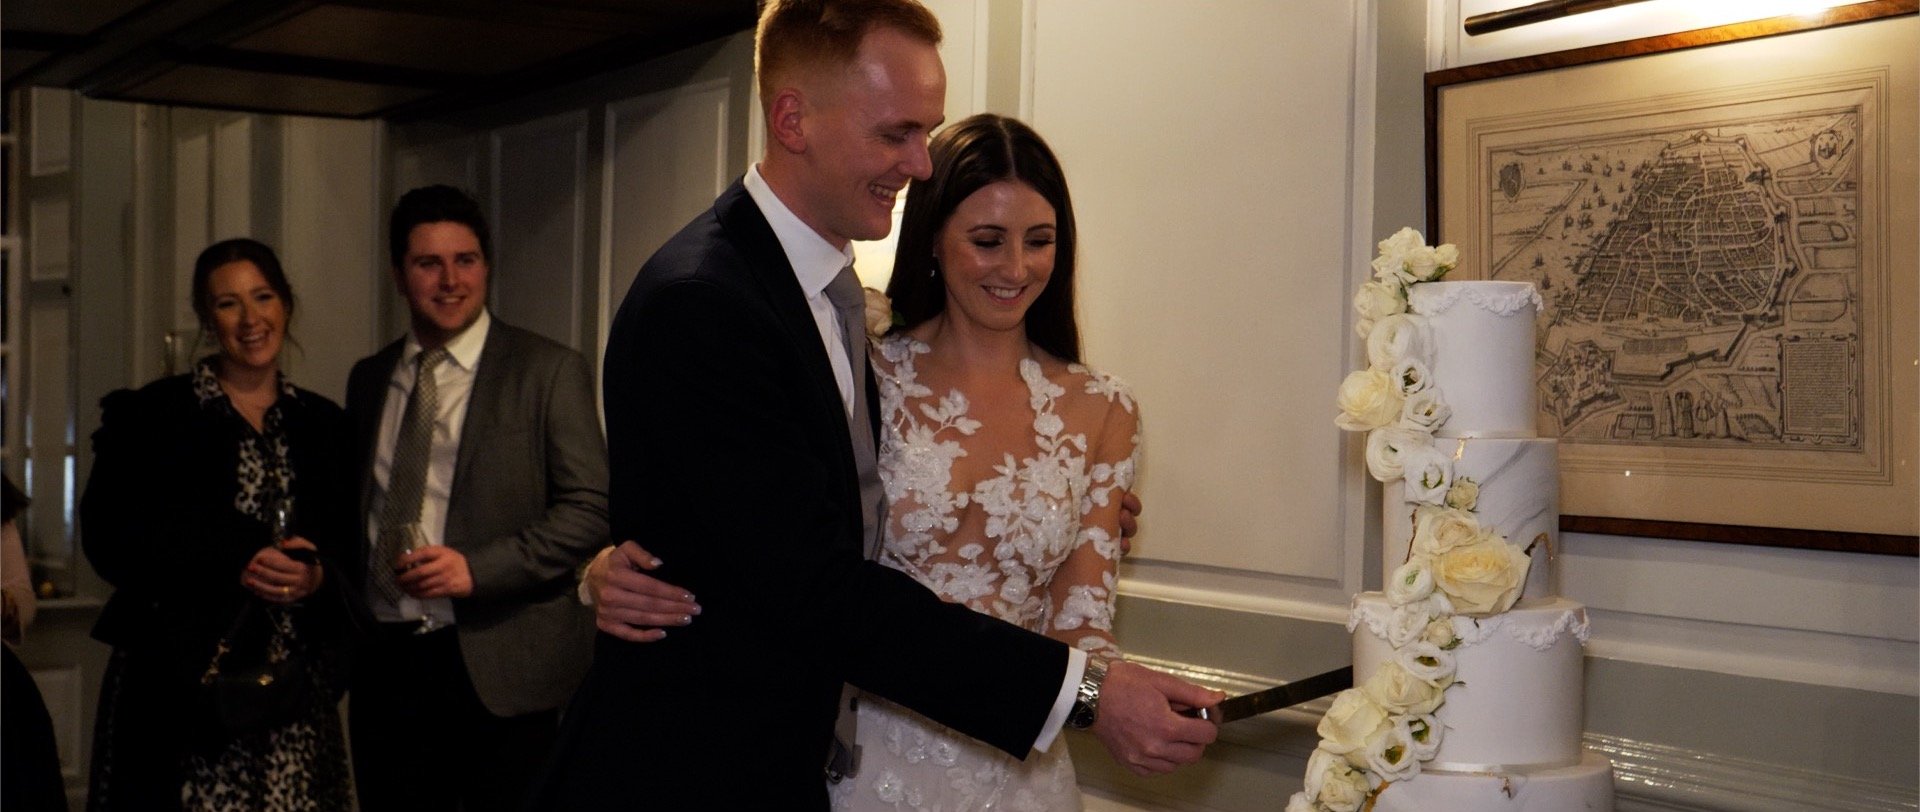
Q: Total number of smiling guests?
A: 2